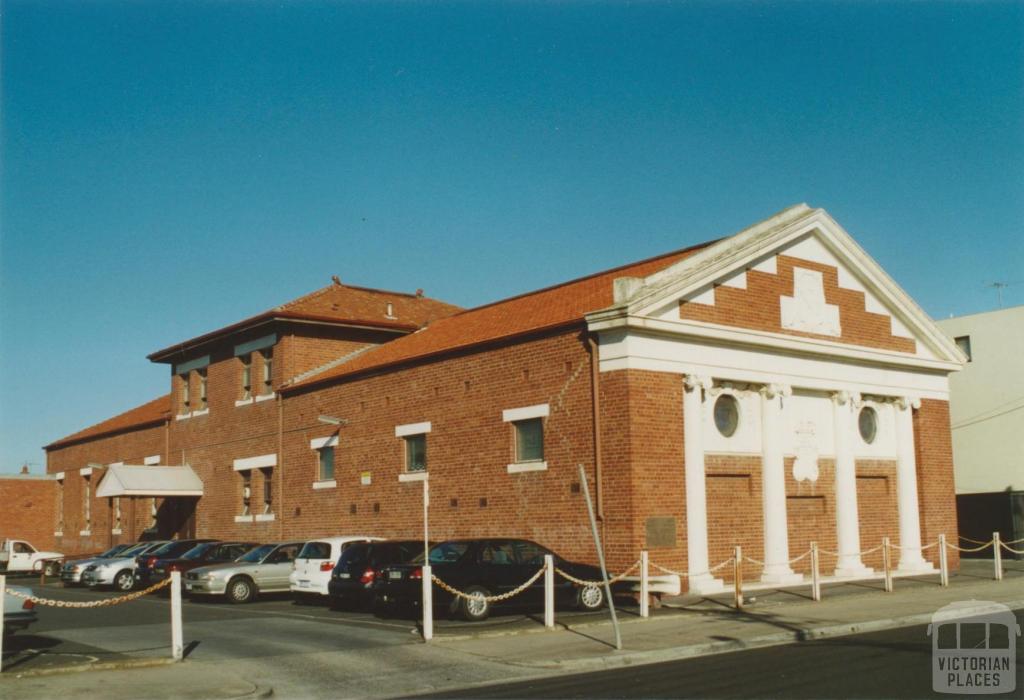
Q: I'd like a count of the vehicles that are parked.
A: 10